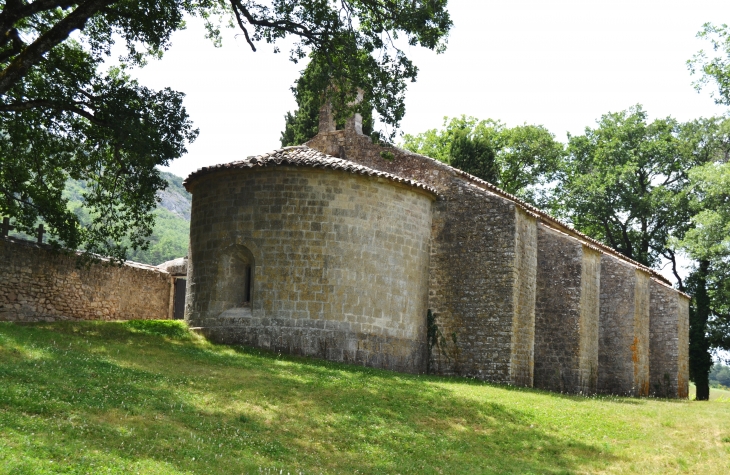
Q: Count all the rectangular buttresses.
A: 4